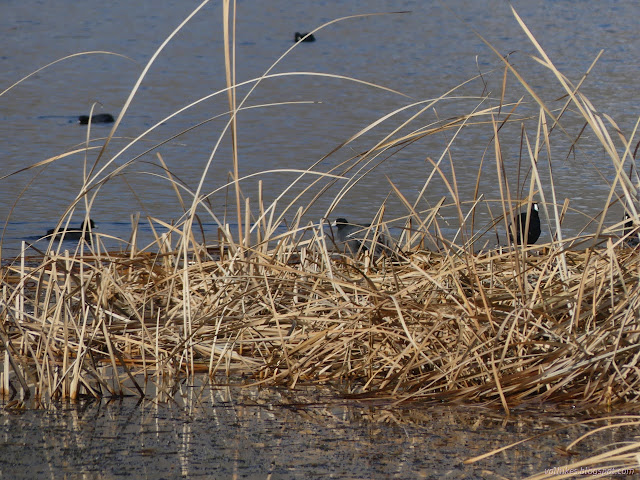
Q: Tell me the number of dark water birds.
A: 6